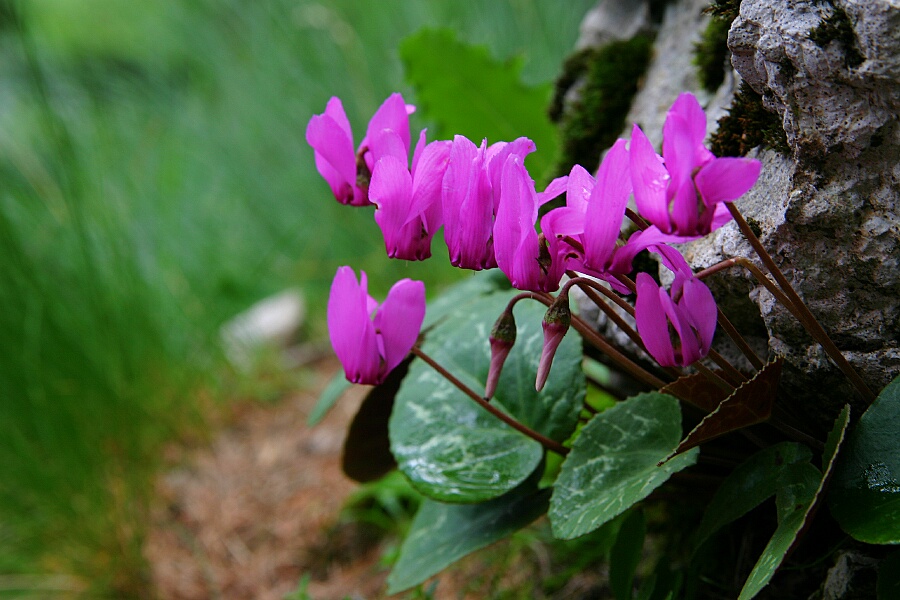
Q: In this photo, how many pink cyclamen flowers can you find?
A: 8